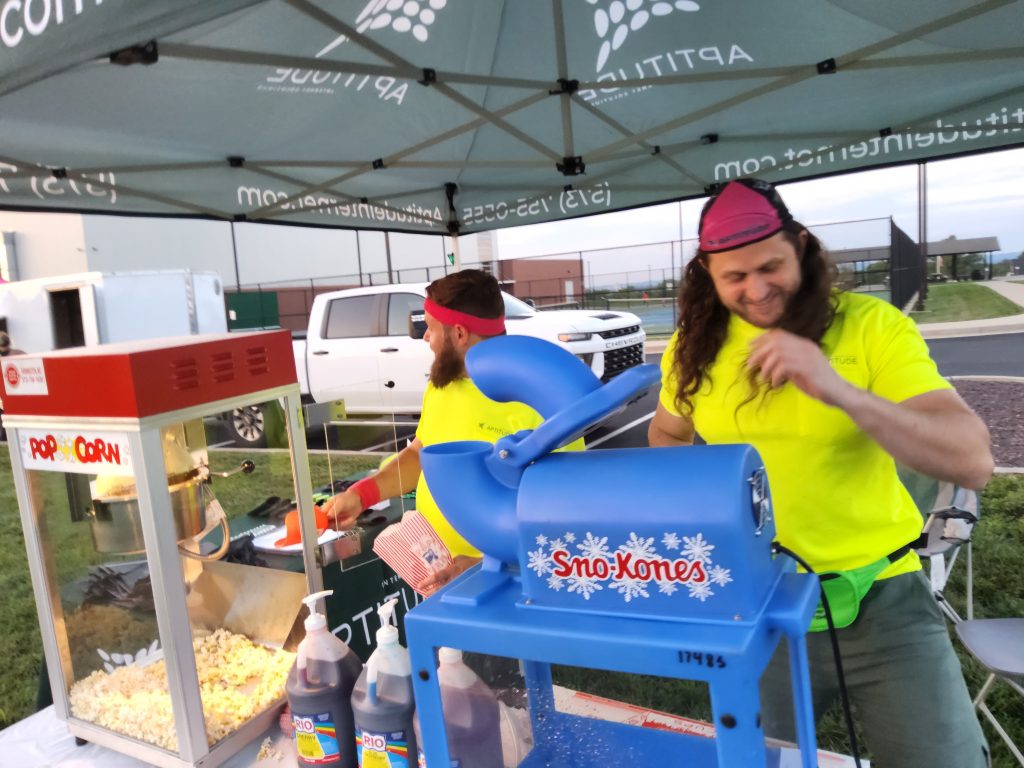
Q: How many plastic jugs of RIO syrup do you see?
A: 3